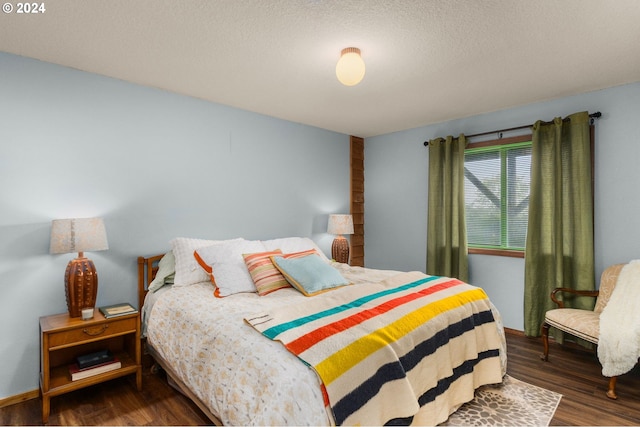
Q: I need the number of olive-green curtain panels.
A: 2